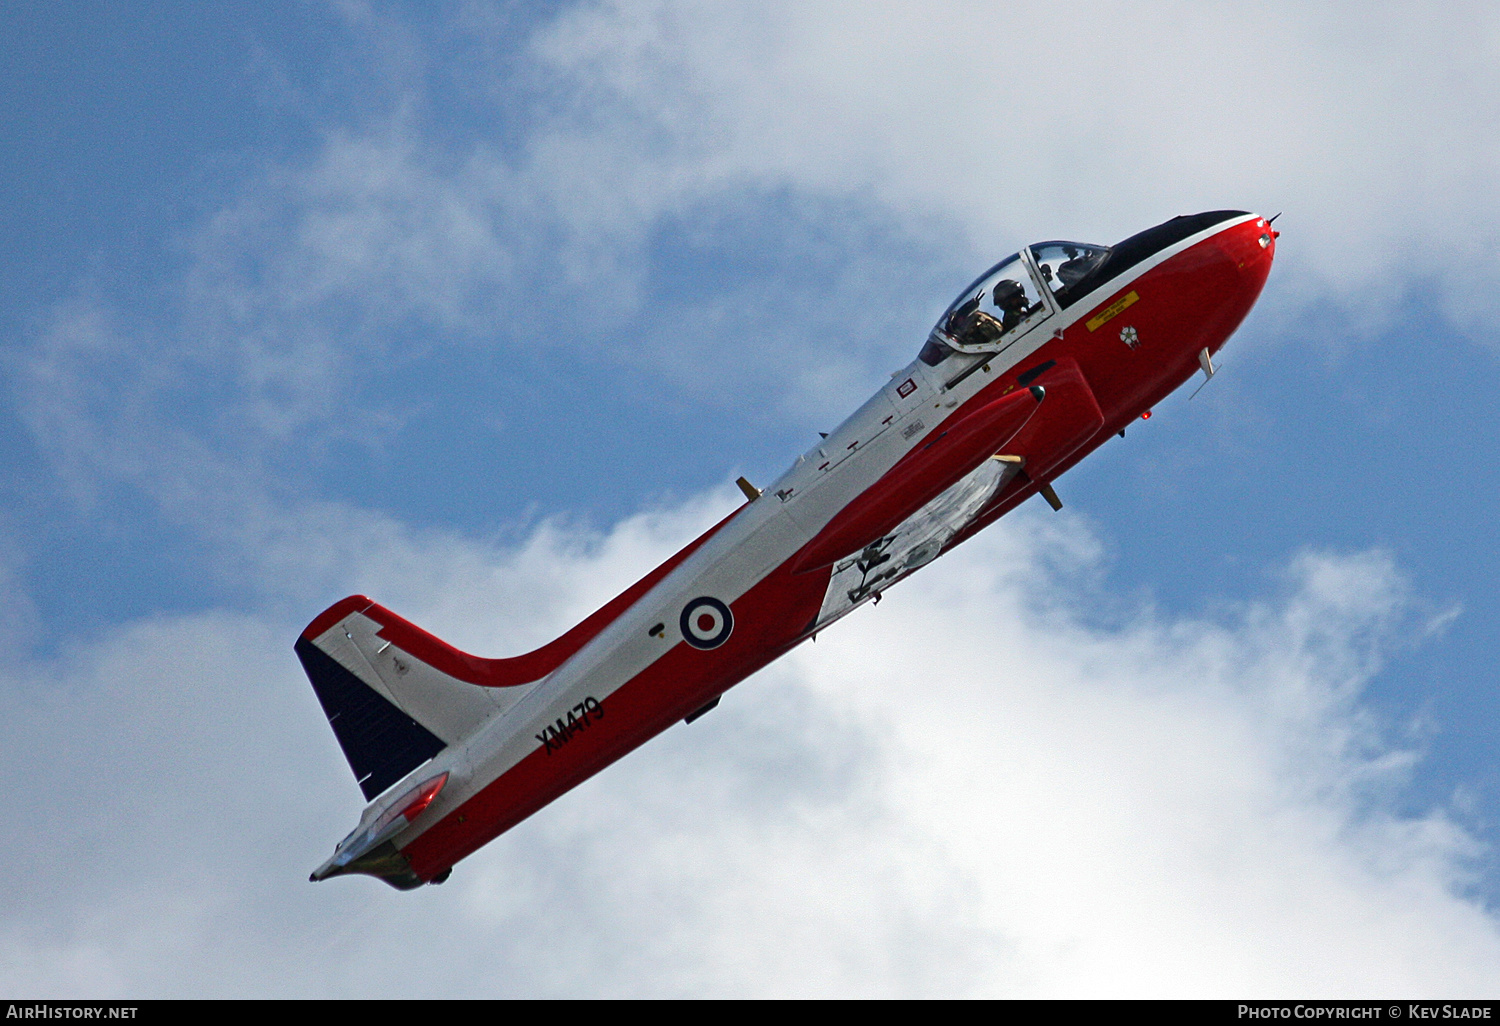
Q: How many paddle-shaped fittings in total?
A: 2